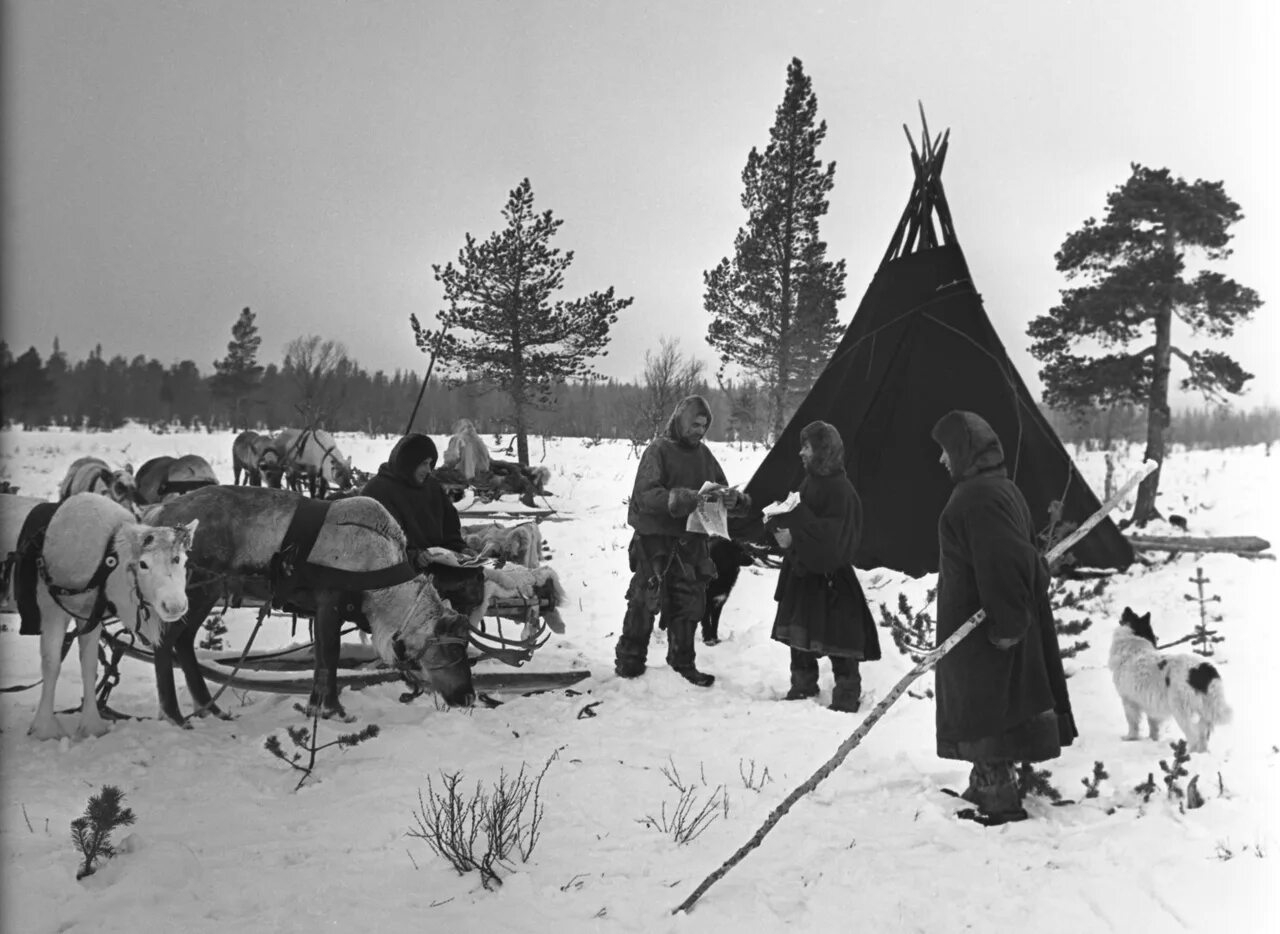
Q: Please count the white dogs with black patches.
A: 1